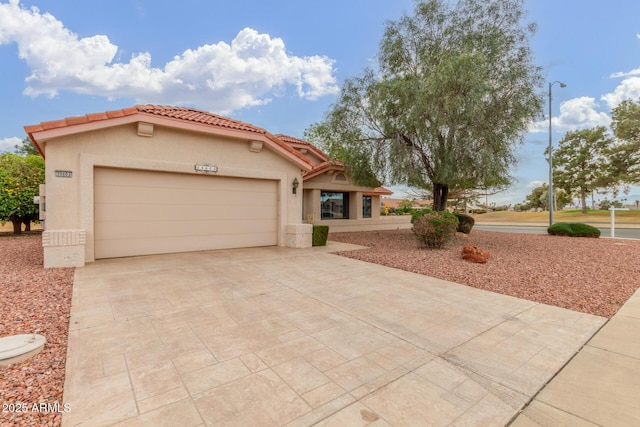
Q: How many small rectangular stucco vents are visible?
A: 2